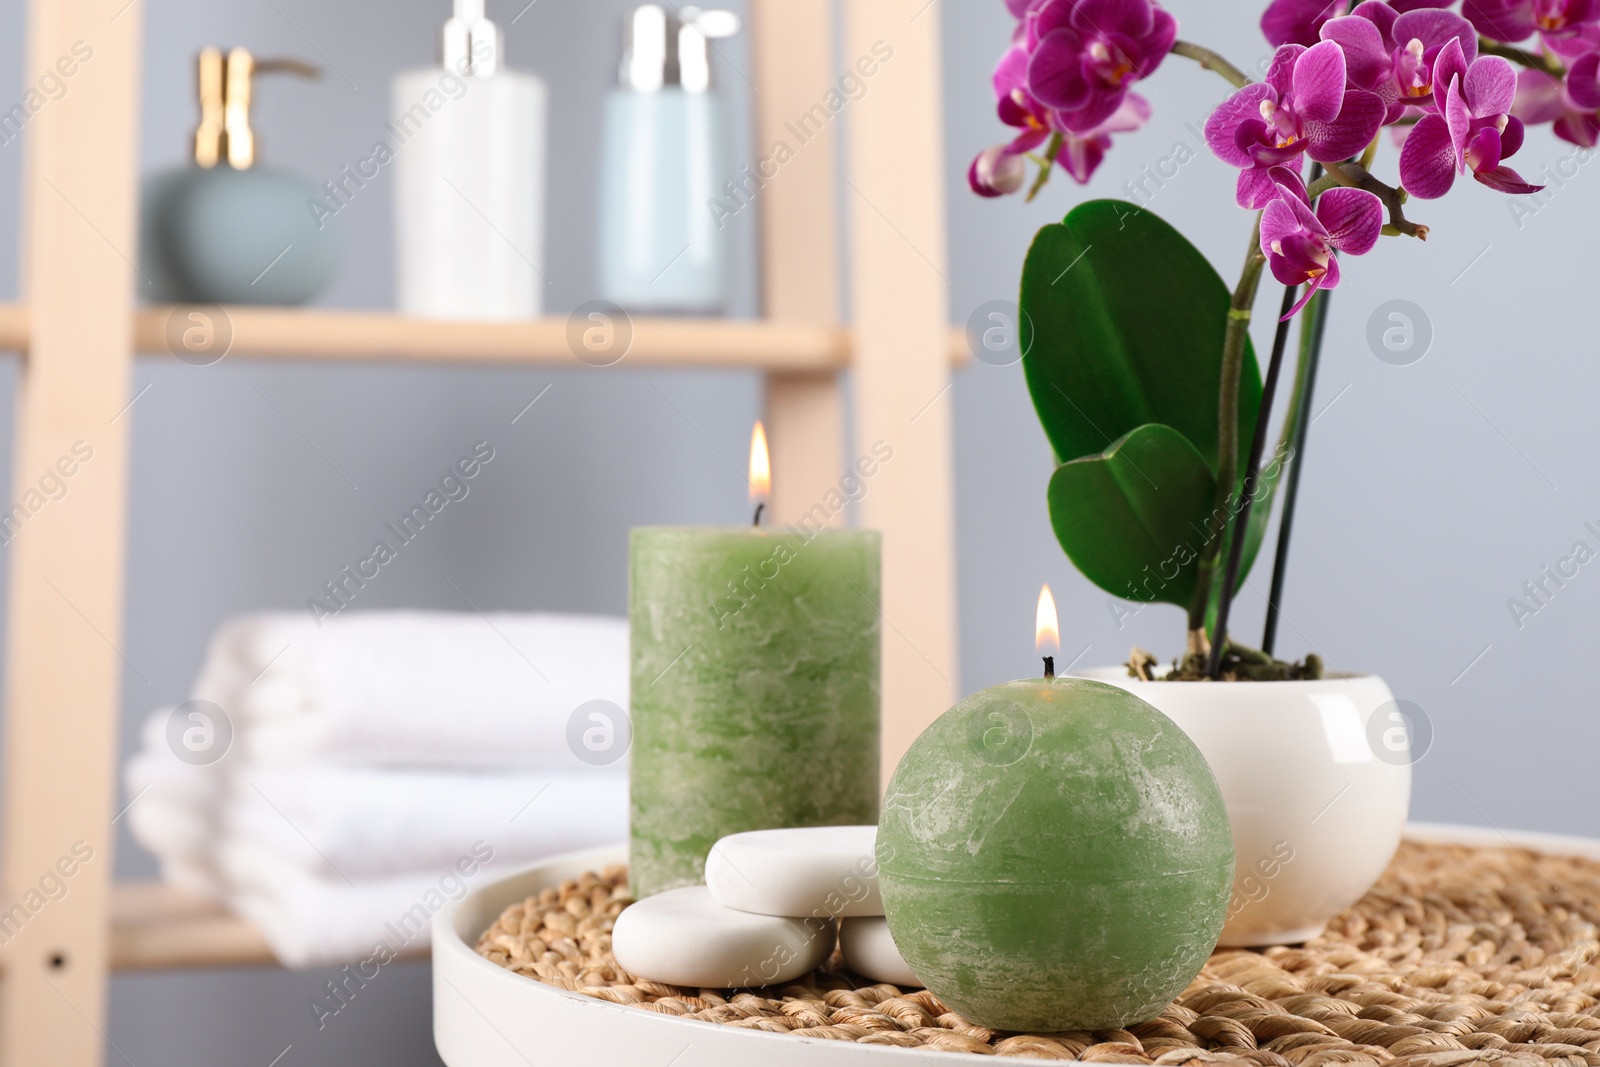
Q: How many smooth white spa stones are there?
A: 3